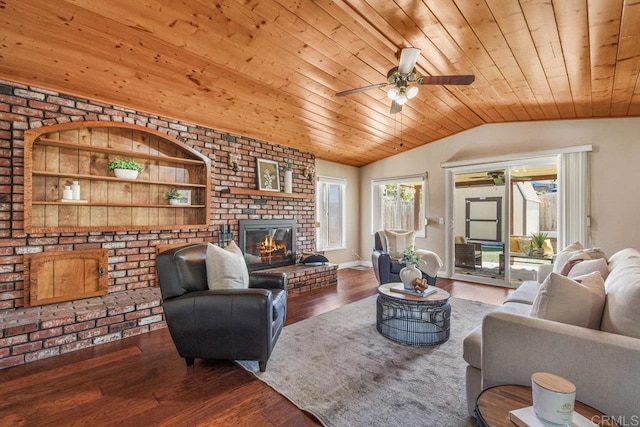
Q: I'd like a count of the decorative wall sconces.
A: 2